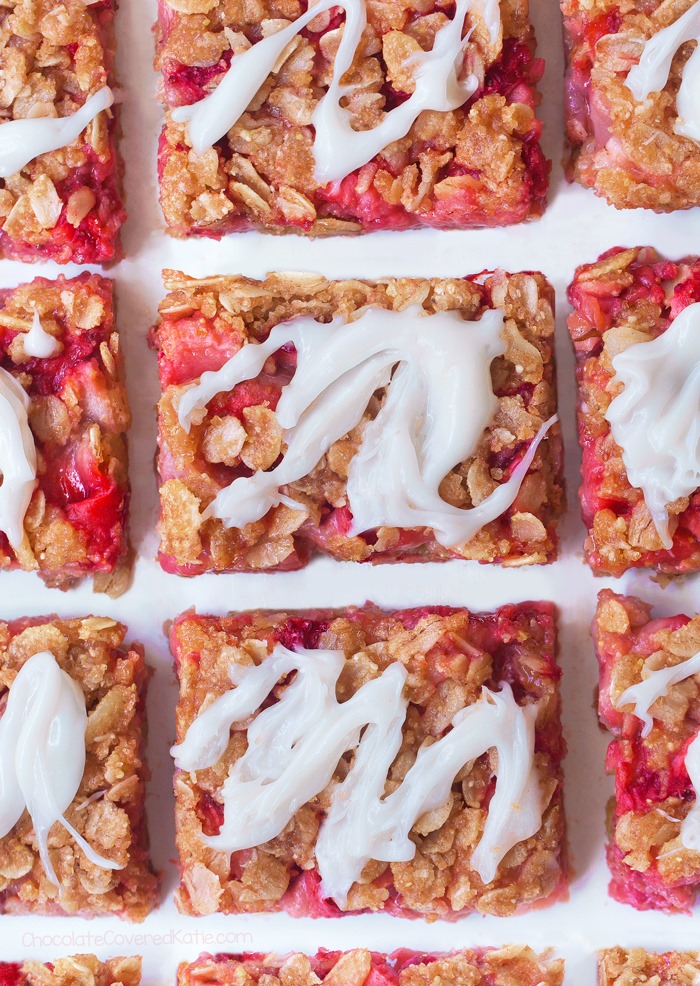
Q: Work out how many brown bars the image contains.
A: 12